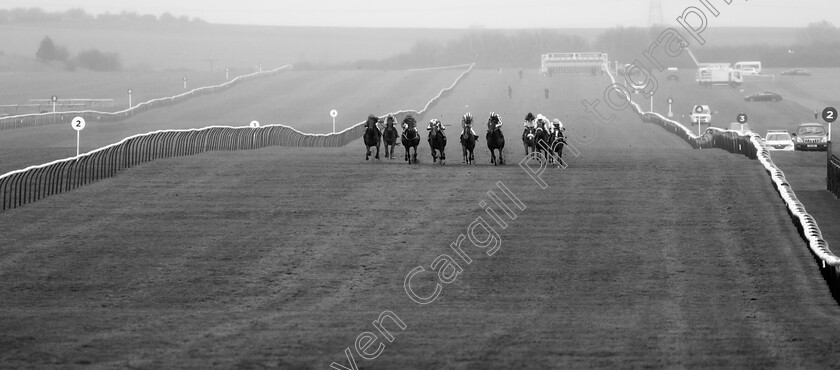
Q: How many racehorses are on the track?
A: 9